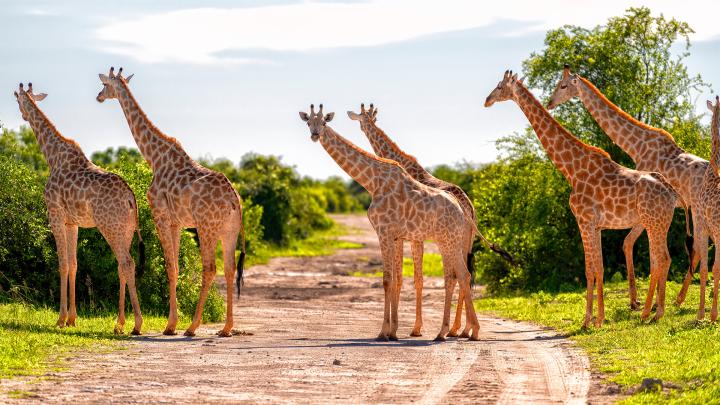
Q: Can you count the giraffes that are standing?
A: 7